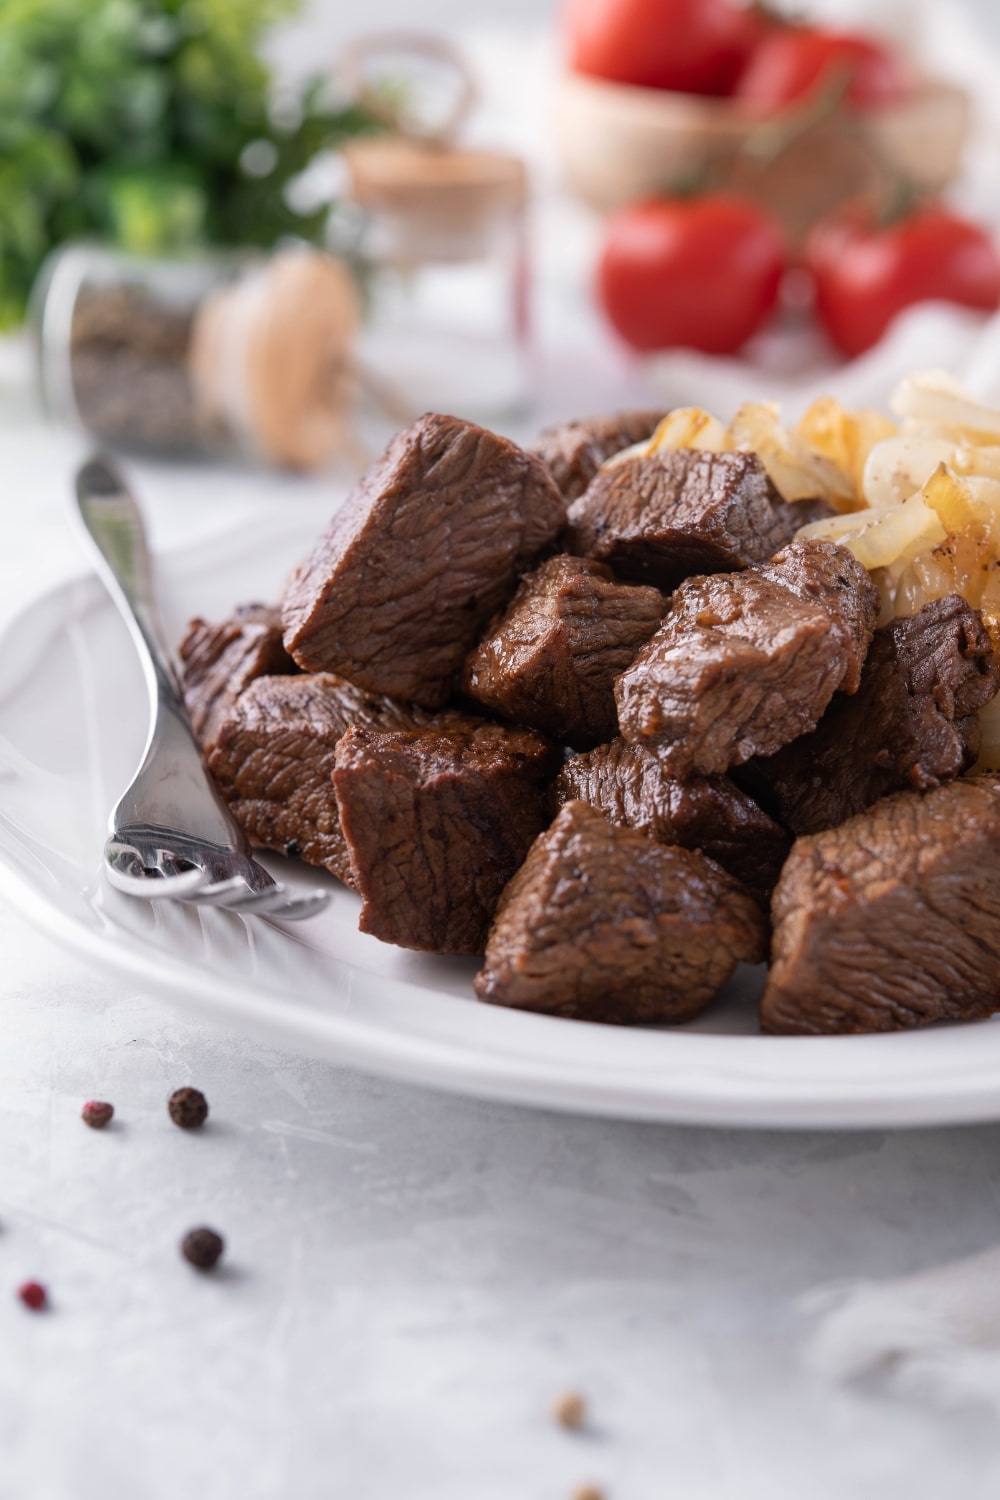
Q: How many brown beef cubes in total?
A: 12